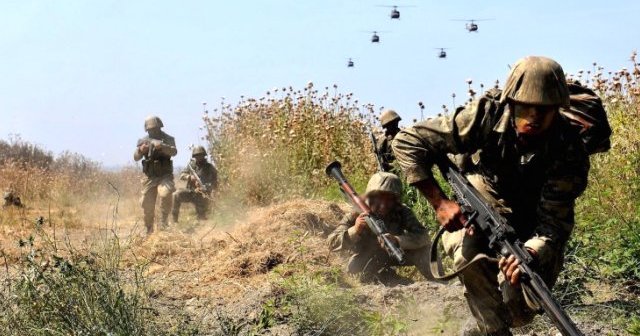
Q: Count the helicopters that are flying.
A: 5